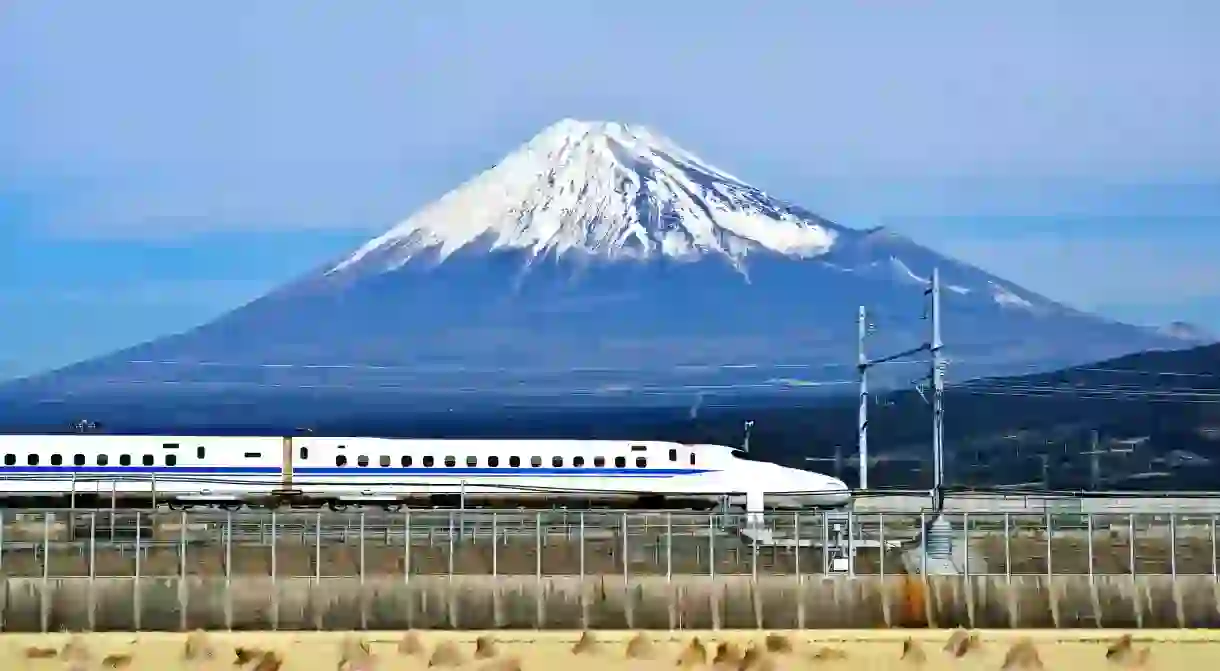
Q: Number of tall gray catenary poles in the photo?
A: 2